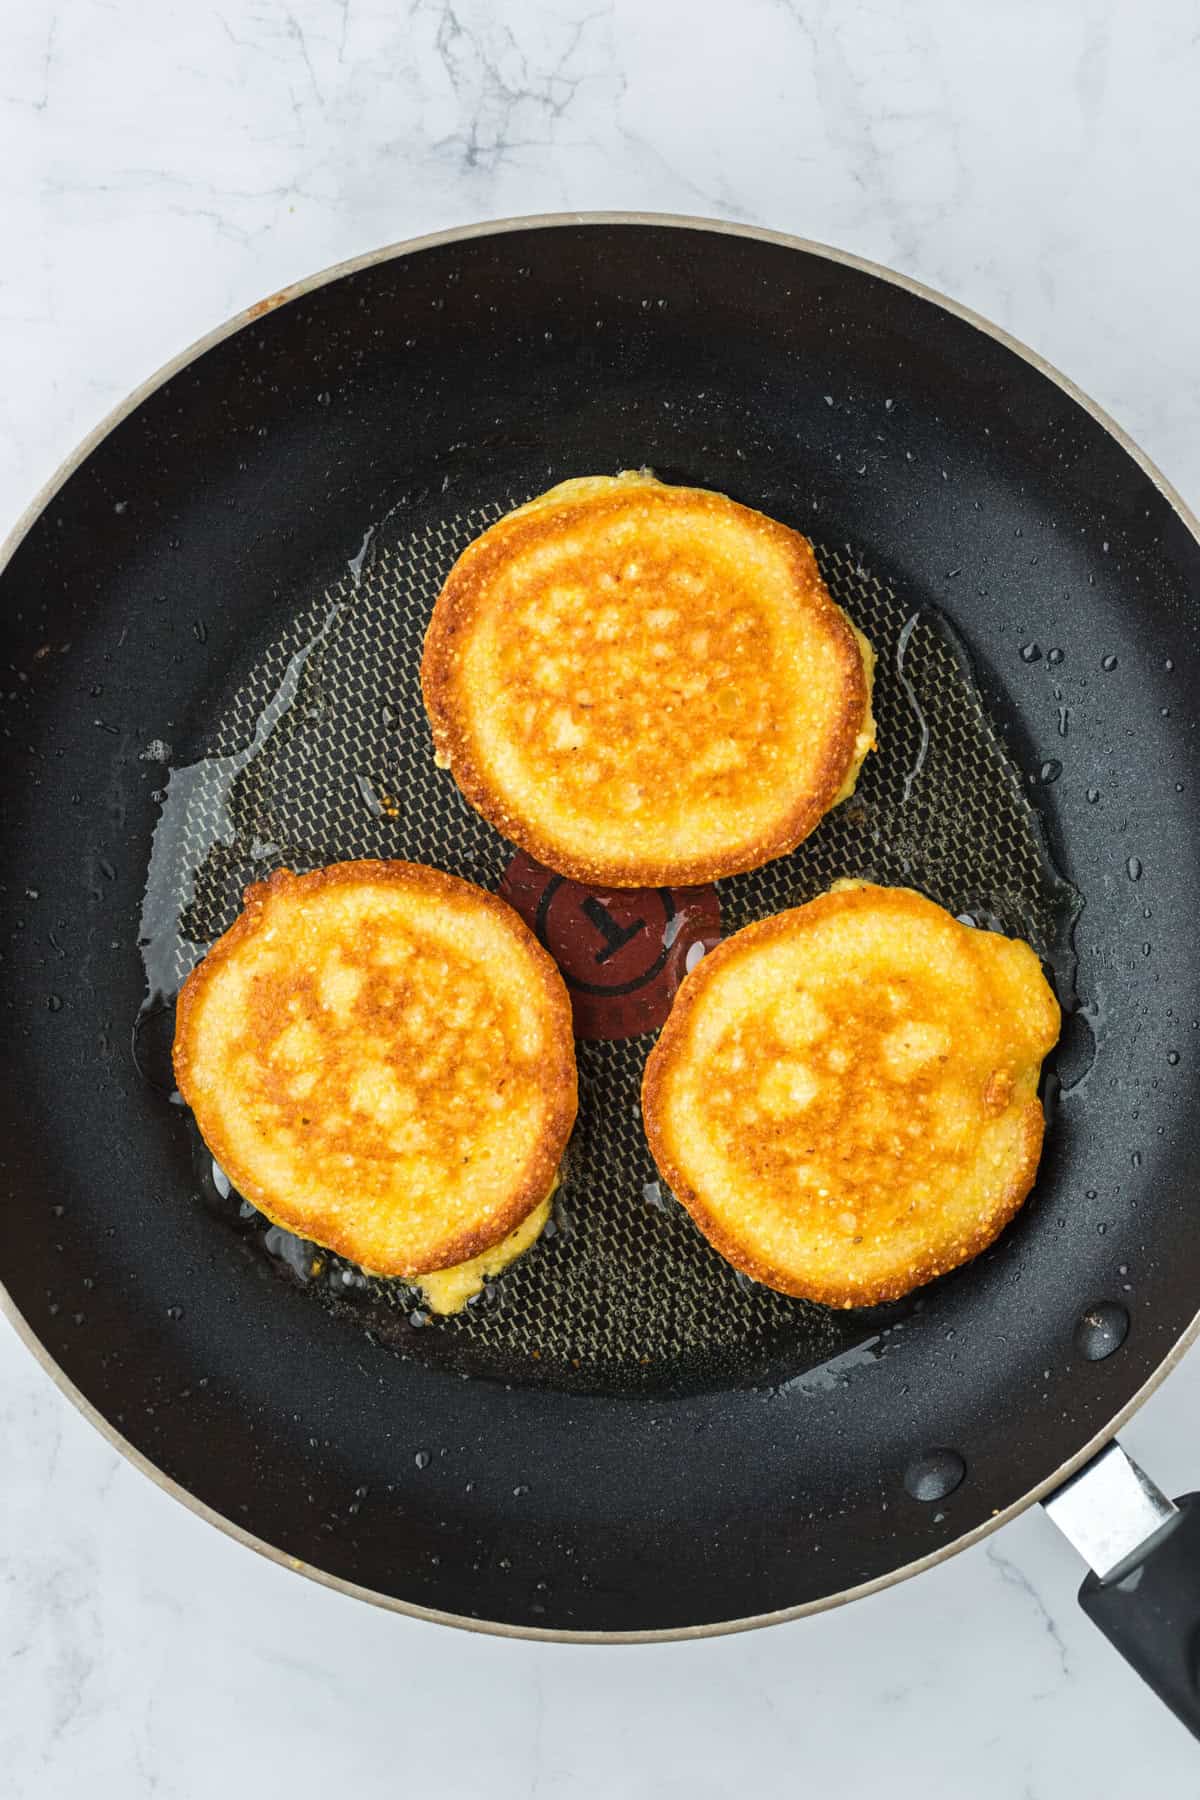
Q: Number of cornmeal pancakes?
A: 3